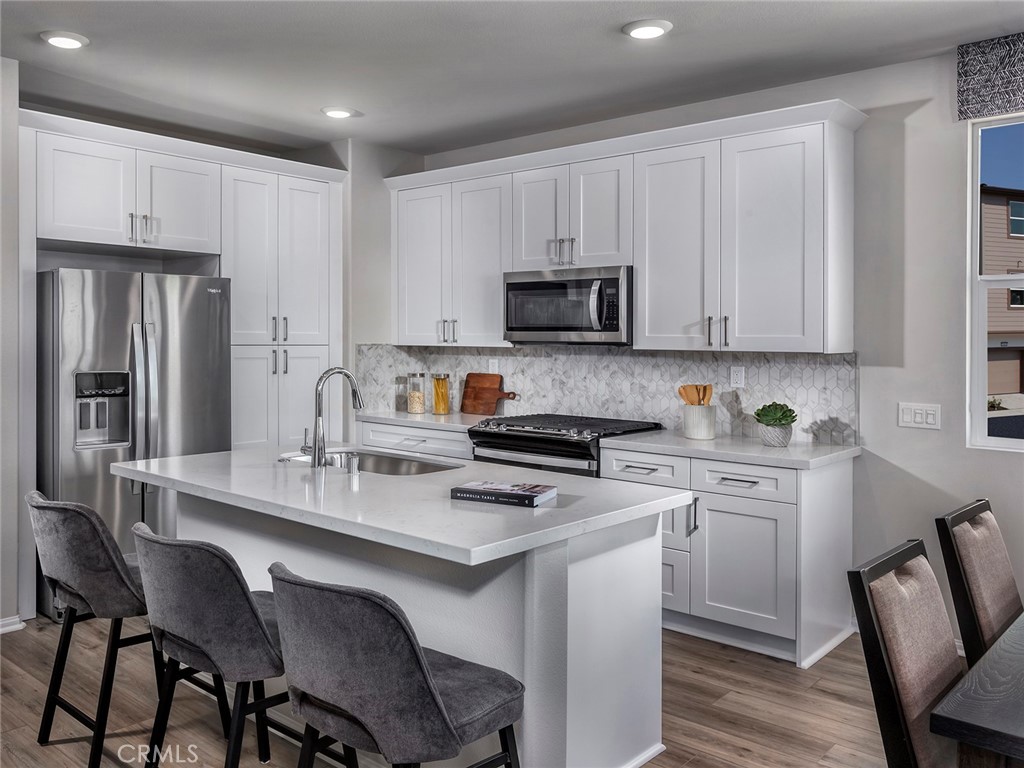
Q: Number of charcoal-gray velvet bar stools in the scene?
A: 3